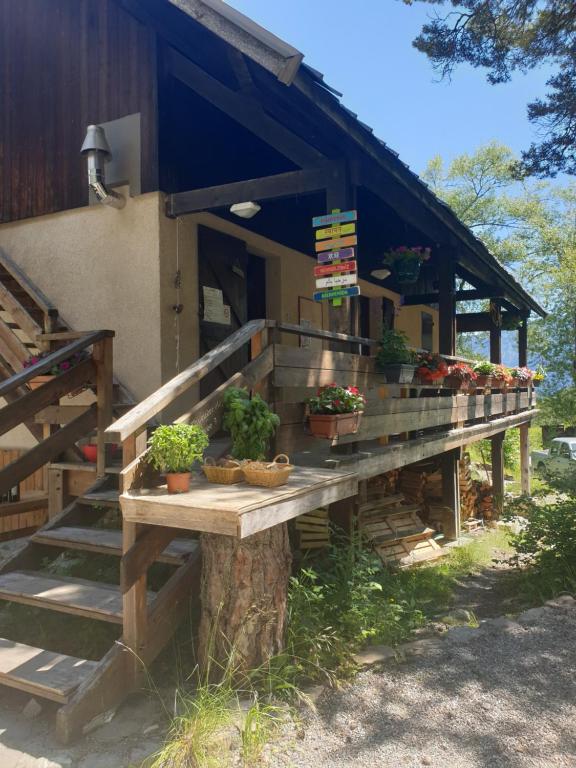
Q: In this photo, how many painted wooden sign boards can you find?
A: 7